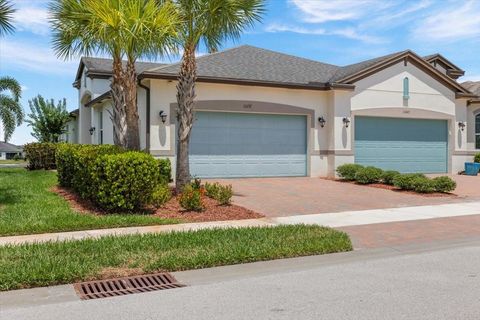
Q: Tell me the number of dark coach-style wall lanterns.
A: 5